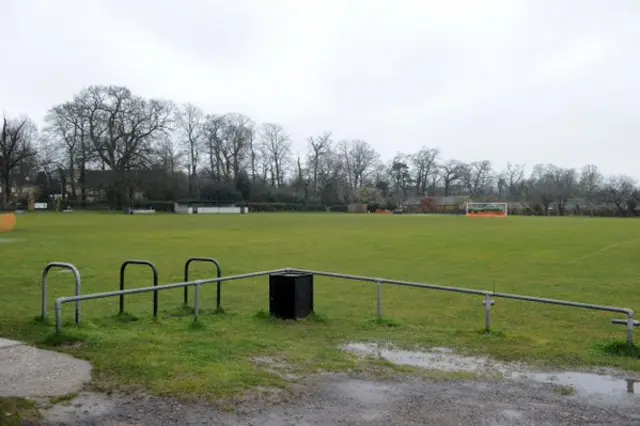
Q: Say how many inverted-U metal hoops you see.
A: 3